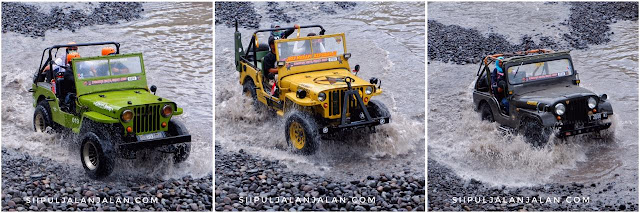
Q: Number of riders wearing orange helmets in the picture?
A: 3